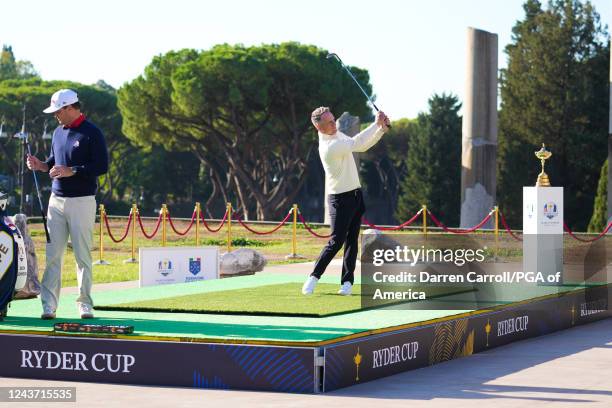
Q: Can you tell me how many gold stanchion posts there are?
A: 8